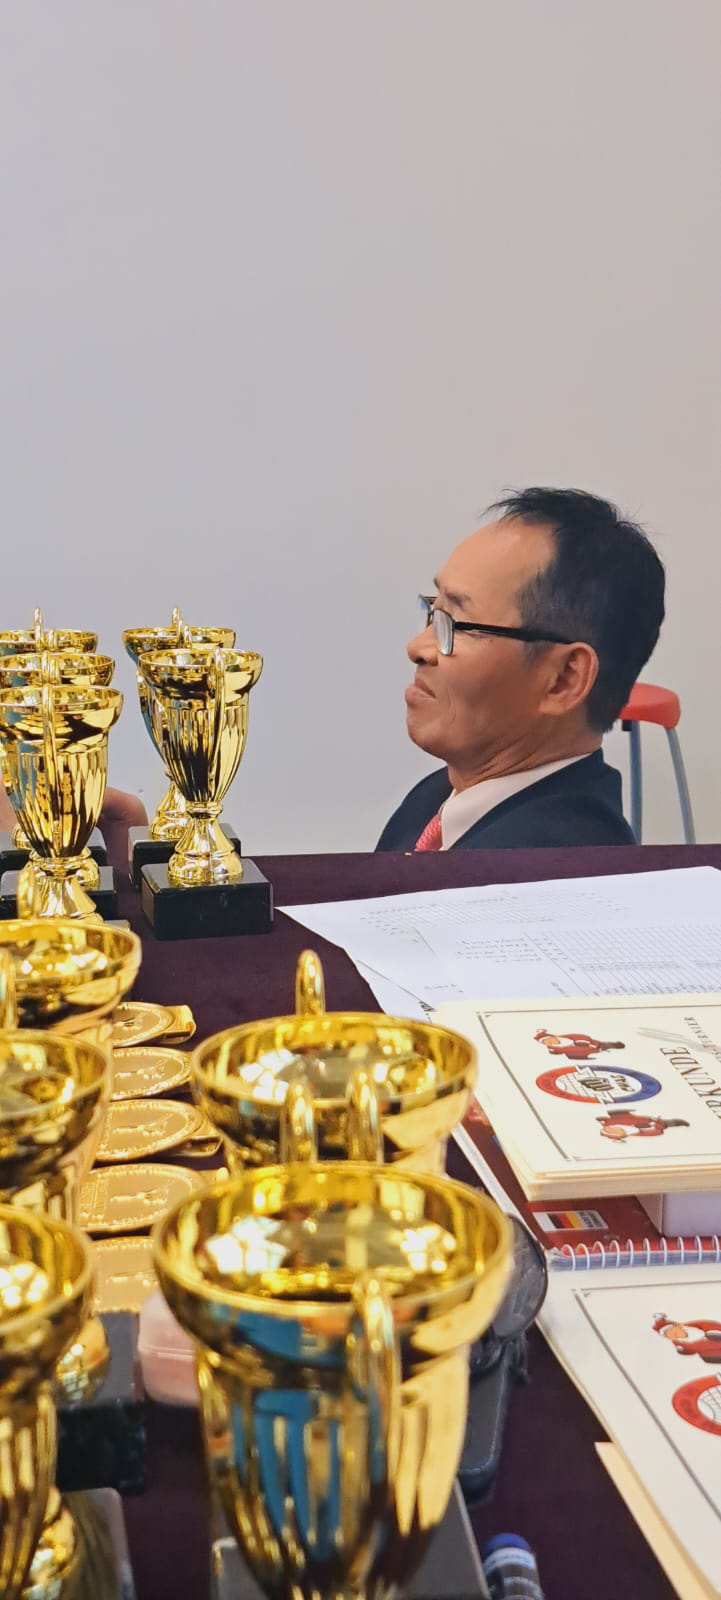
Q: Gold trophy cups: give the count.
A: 10